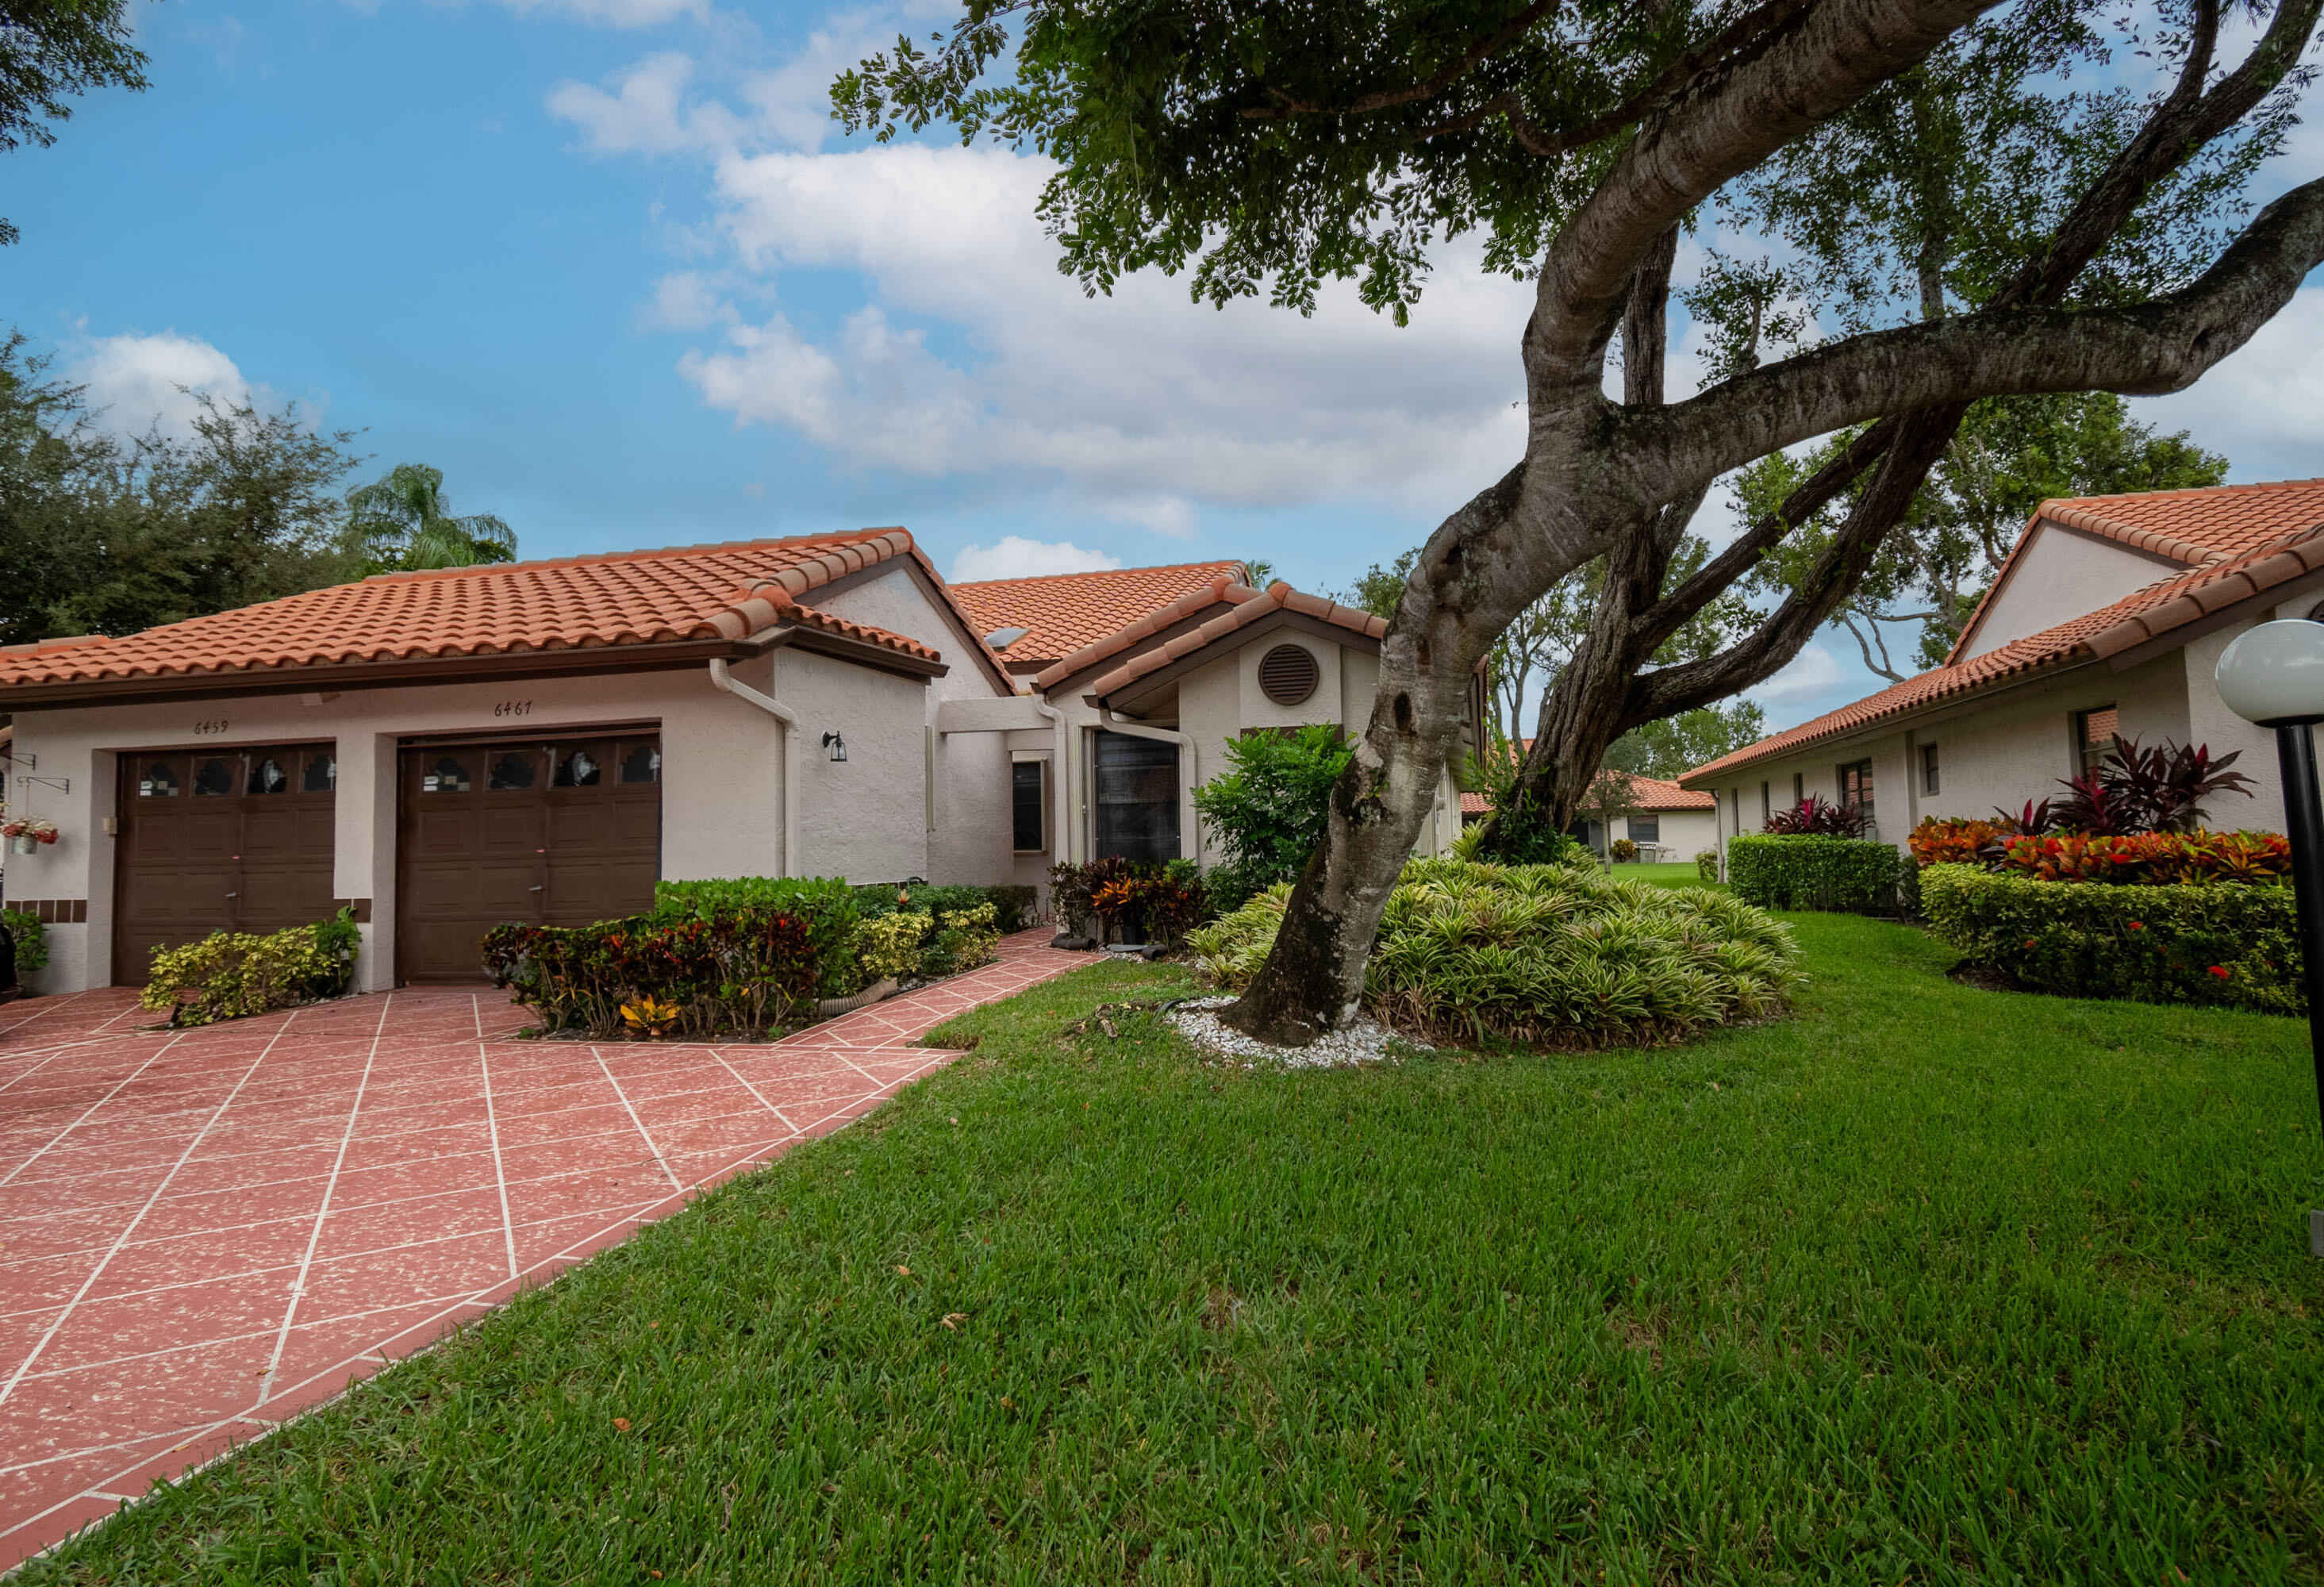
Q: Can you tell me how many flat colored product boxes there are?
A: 0